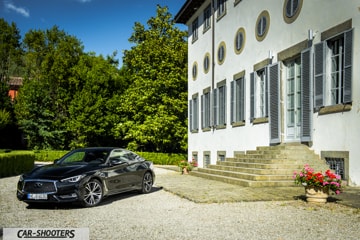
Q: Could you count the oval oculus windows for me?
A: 6